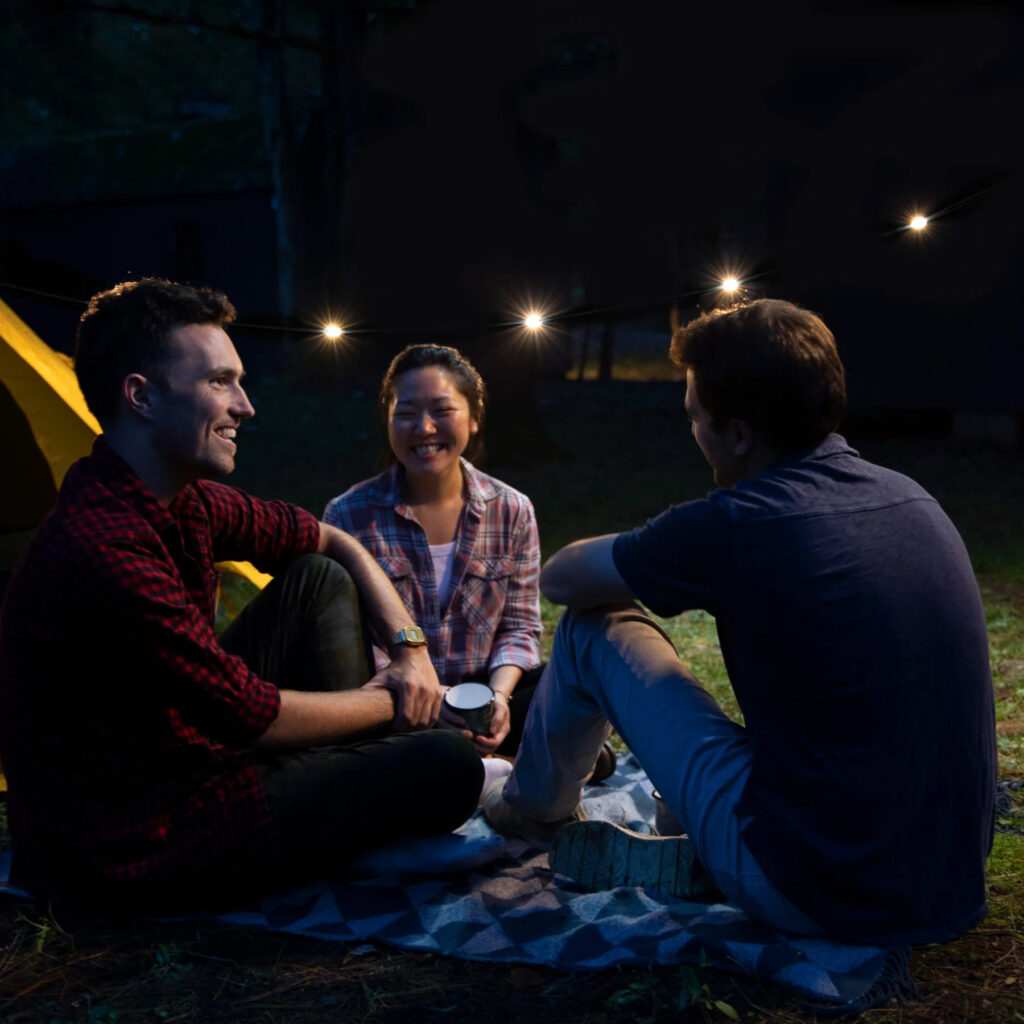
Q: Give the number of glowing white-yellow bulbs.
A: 4